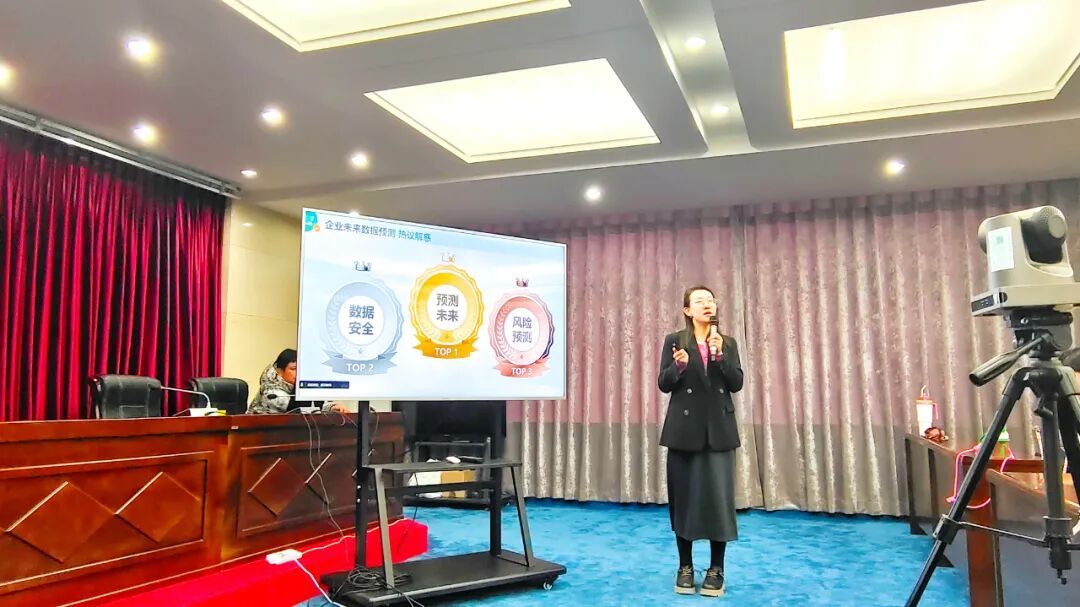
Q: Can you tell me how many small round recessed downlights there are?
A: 10